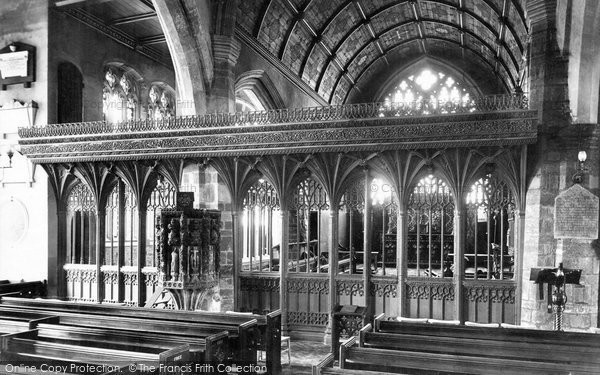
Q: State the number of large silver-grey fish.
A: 0